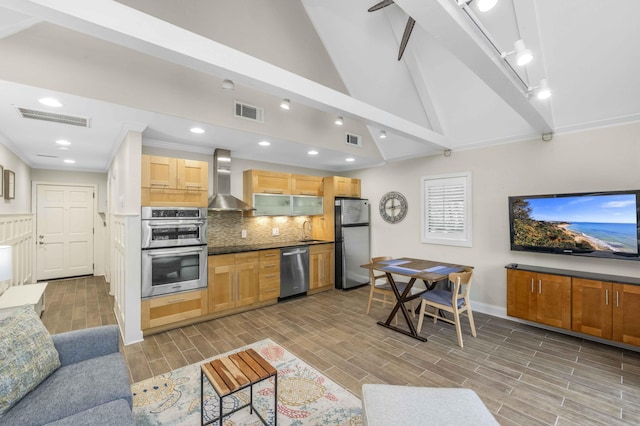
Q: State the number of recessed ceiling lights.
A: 7